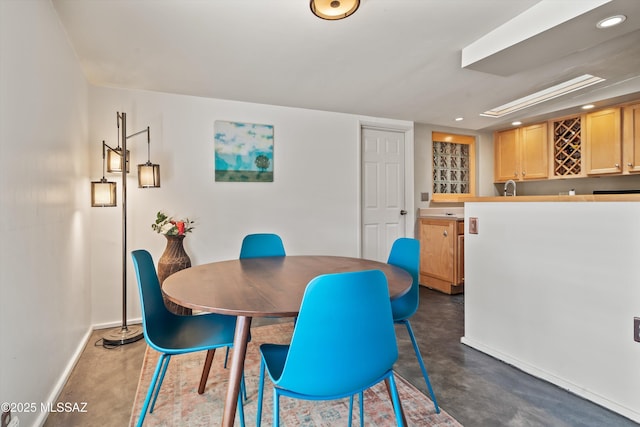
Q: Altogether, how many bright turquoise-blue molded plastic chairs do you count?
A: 4